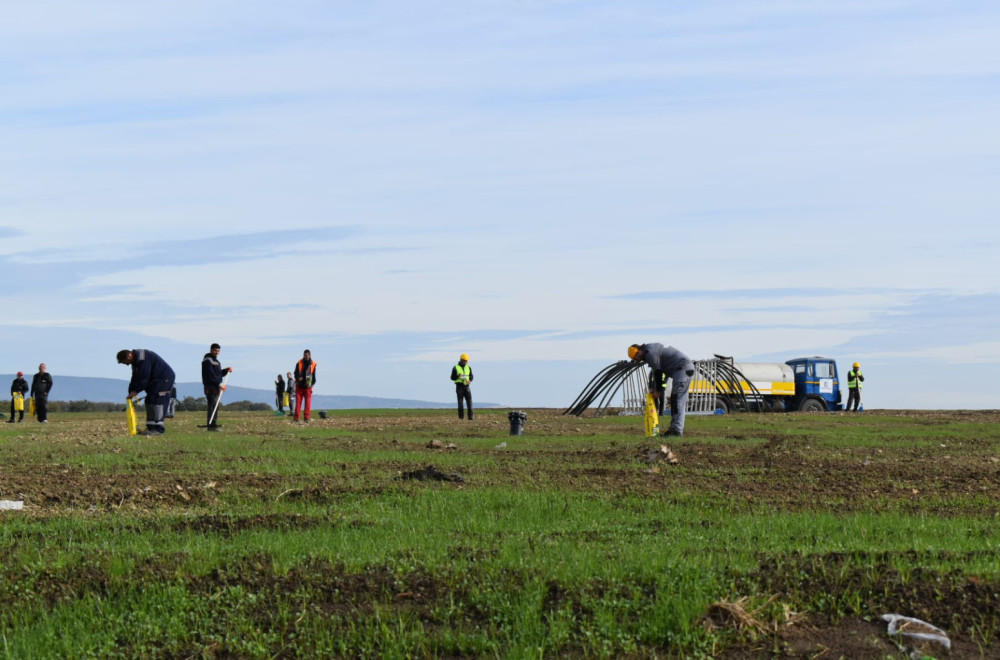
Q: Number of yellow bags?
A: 5